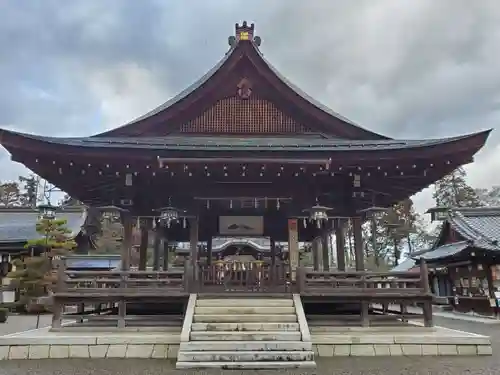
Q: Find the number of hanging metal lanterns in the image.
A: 6